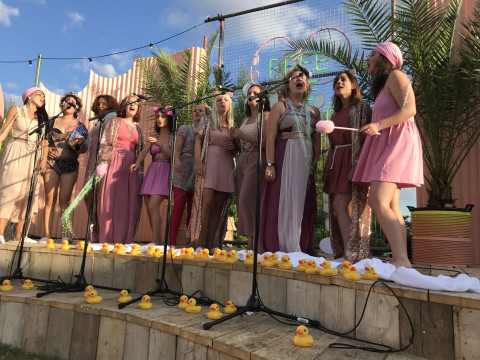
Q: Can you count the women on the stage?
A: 11